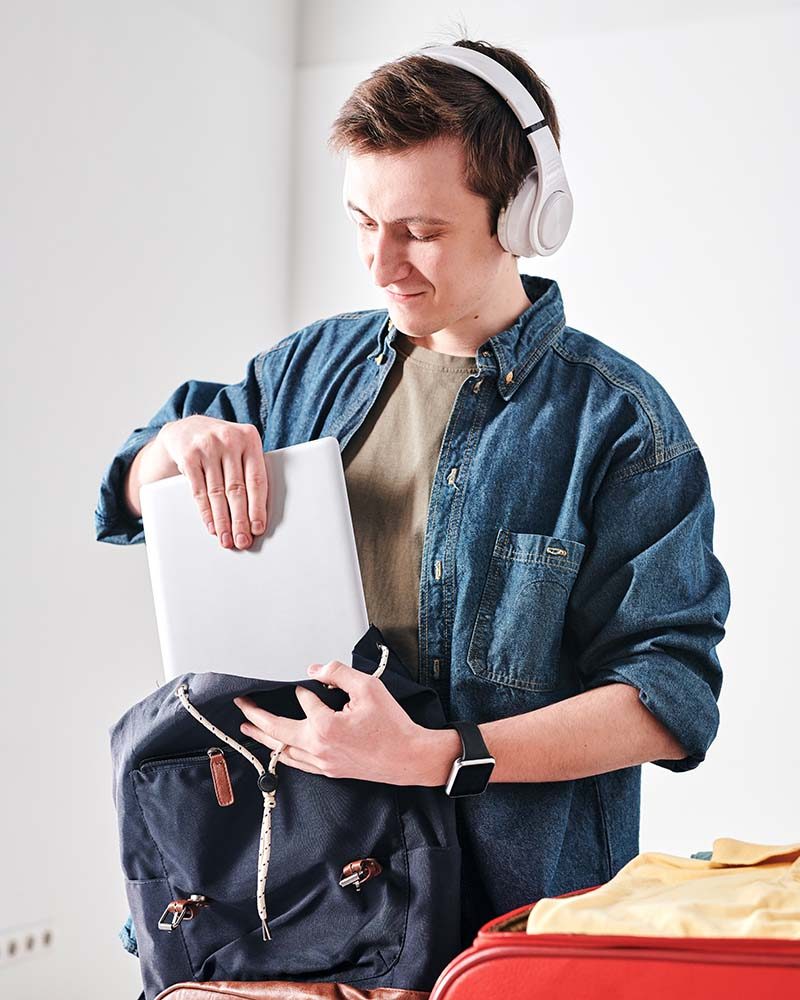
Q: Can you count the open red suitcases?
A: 1